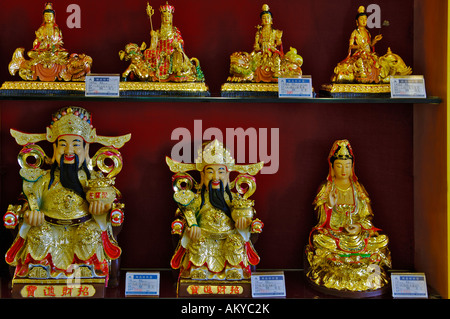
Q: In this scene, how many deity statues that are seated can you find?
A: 7